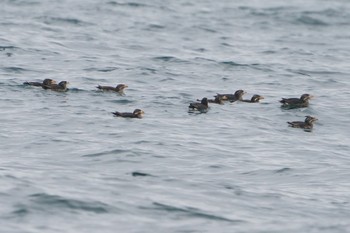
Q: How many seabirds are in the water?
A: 10